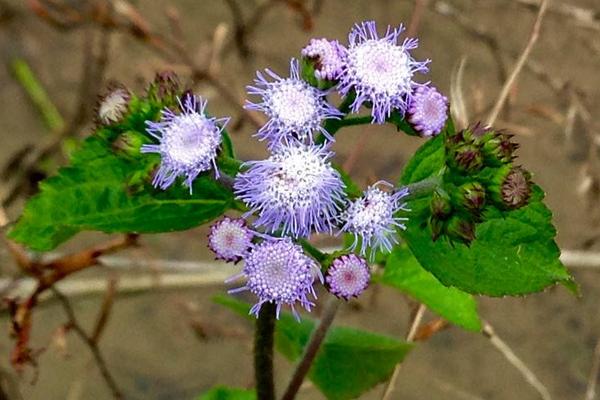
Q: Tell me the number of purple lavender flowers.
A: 10